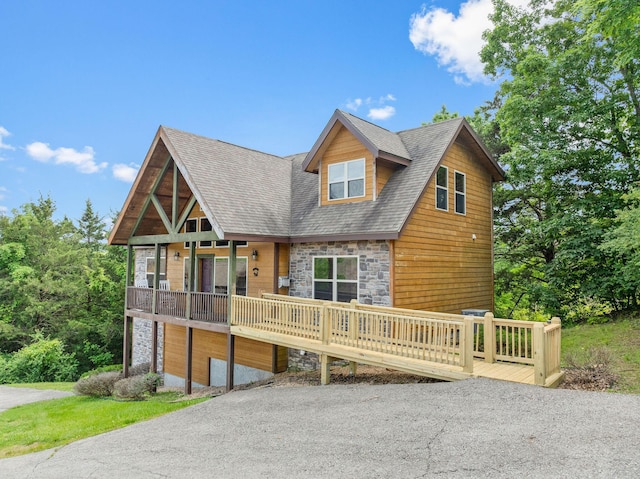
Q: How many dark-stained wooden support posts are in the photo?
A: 4